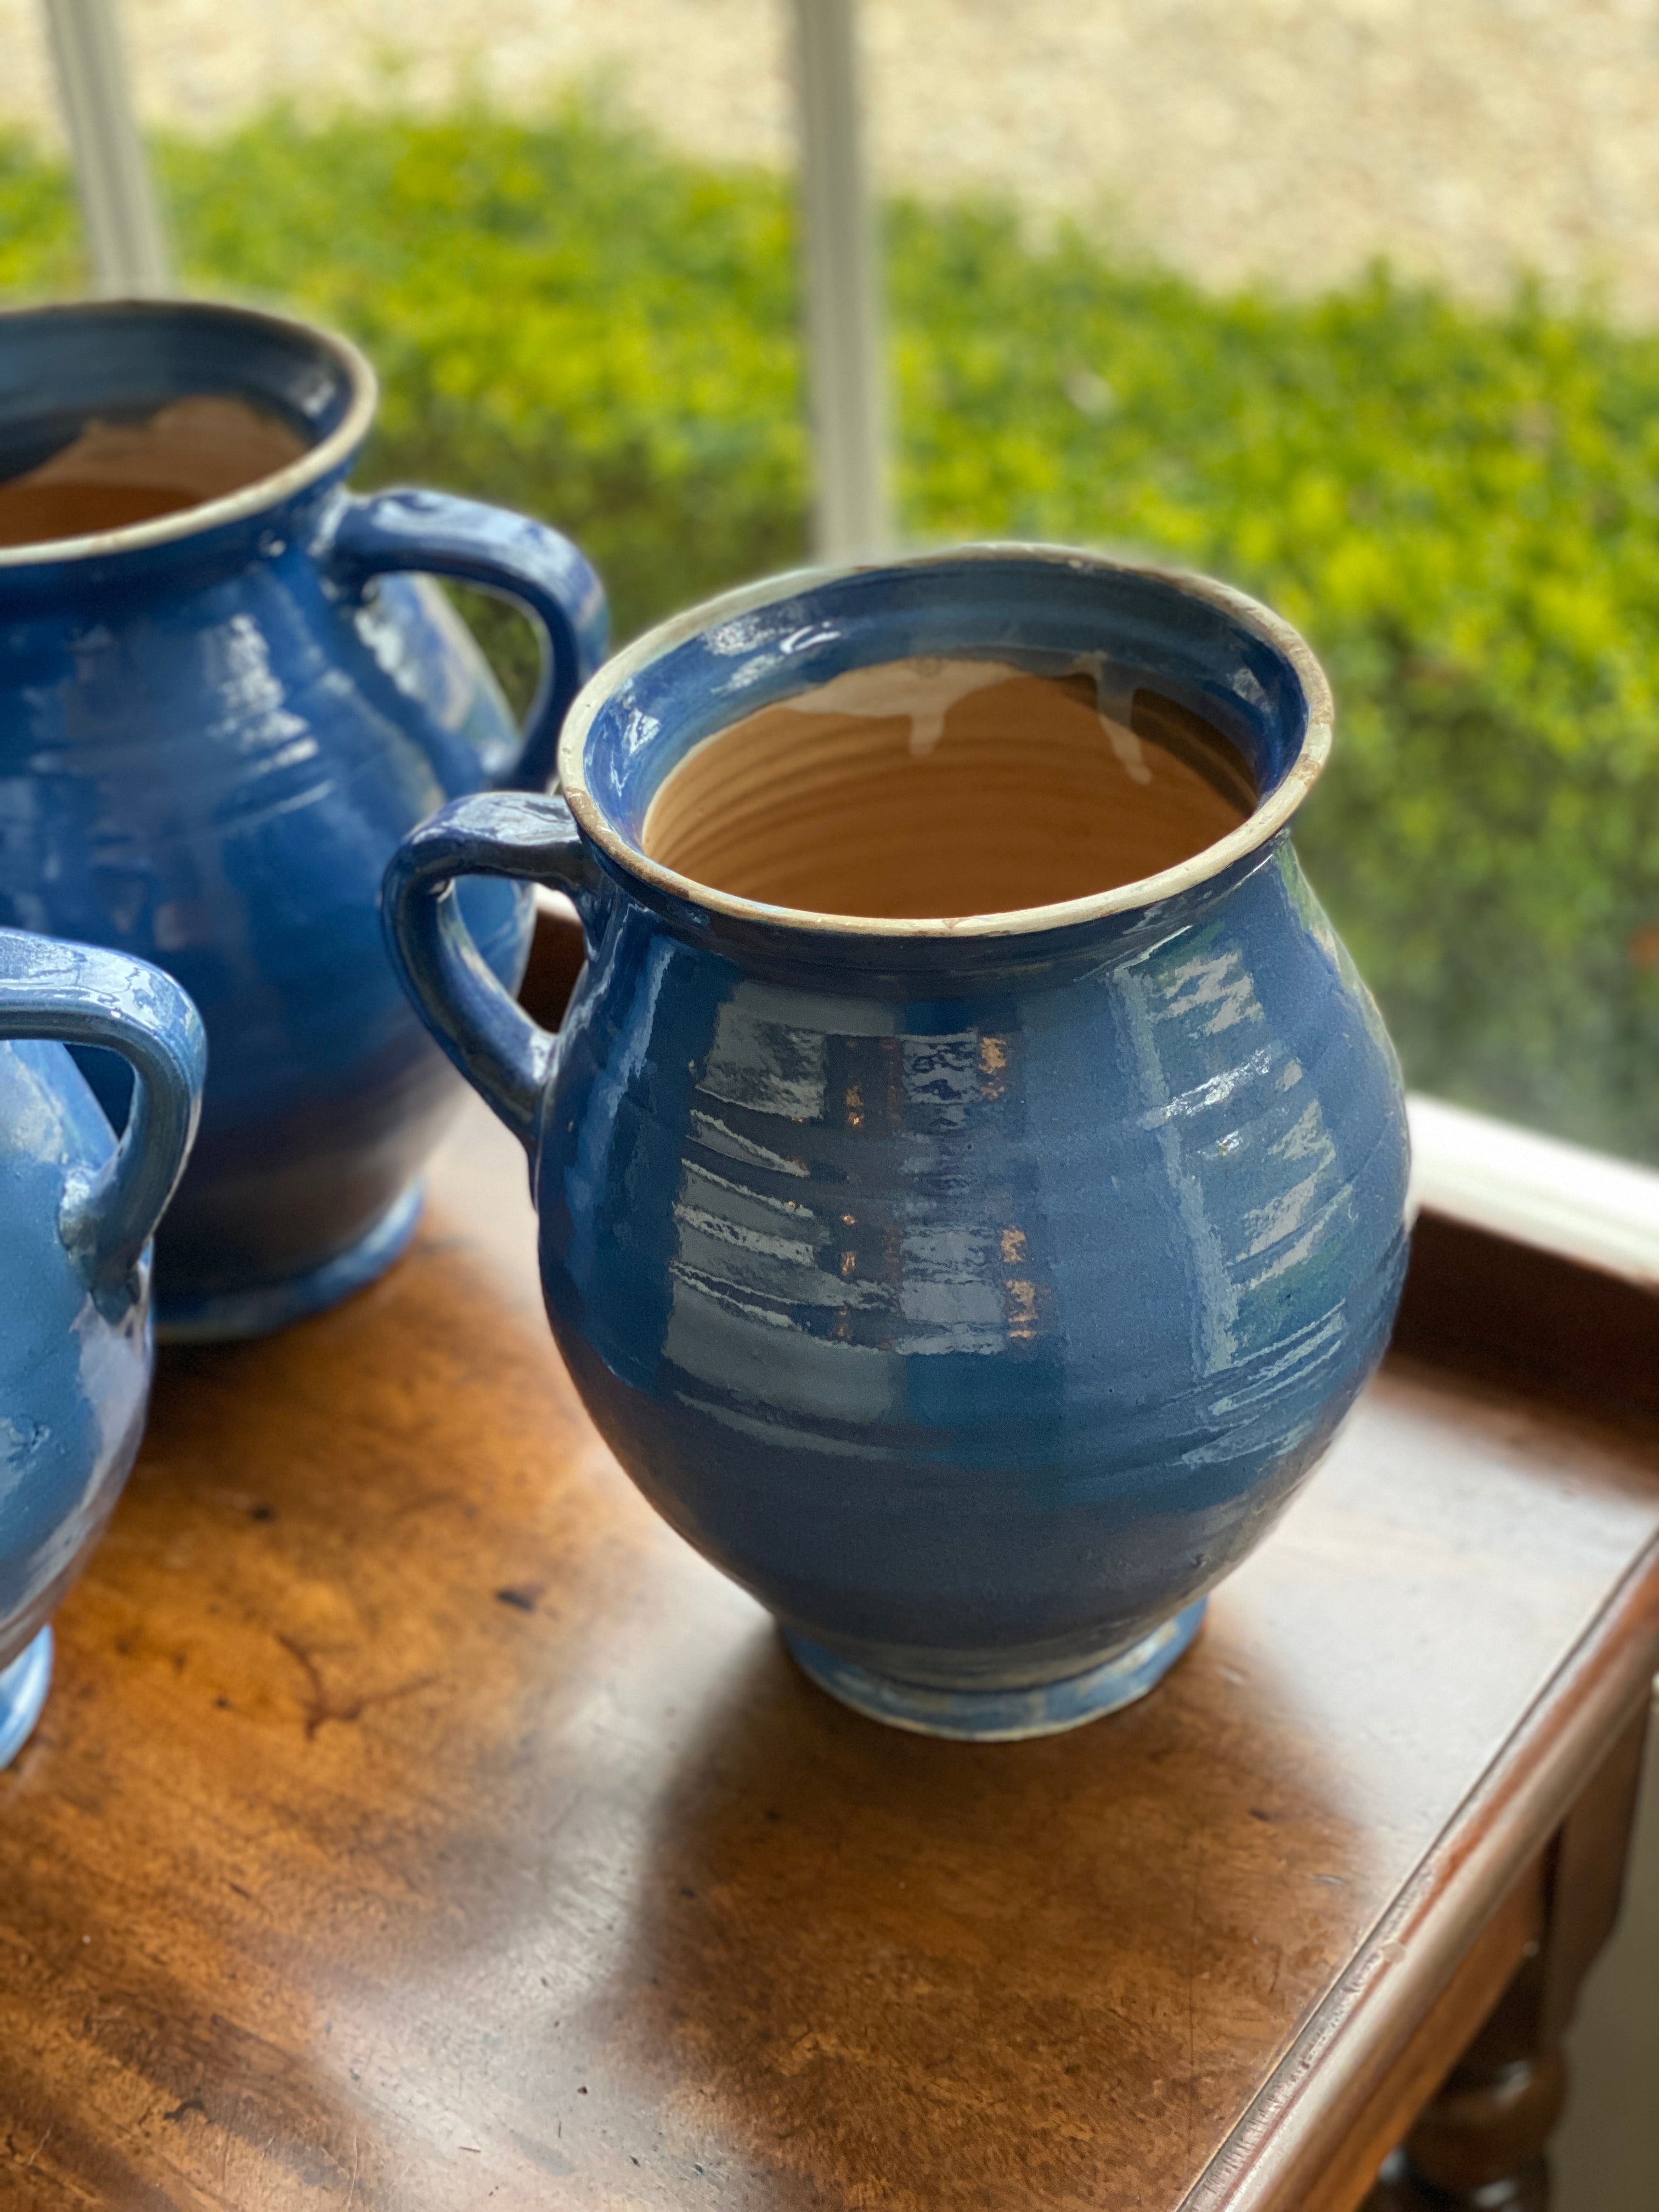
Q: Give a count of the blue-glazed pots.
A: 3